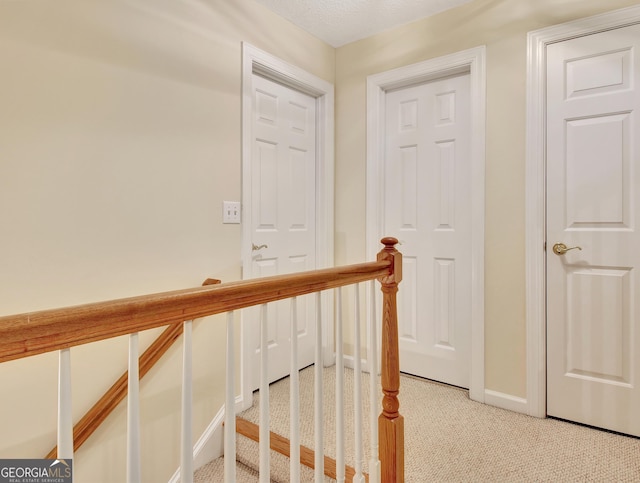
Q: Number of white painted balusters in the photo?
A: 10